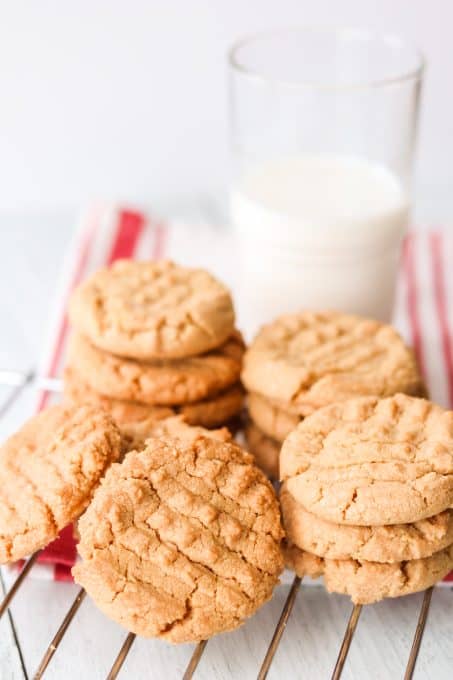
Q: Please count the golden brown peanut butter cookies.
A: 12